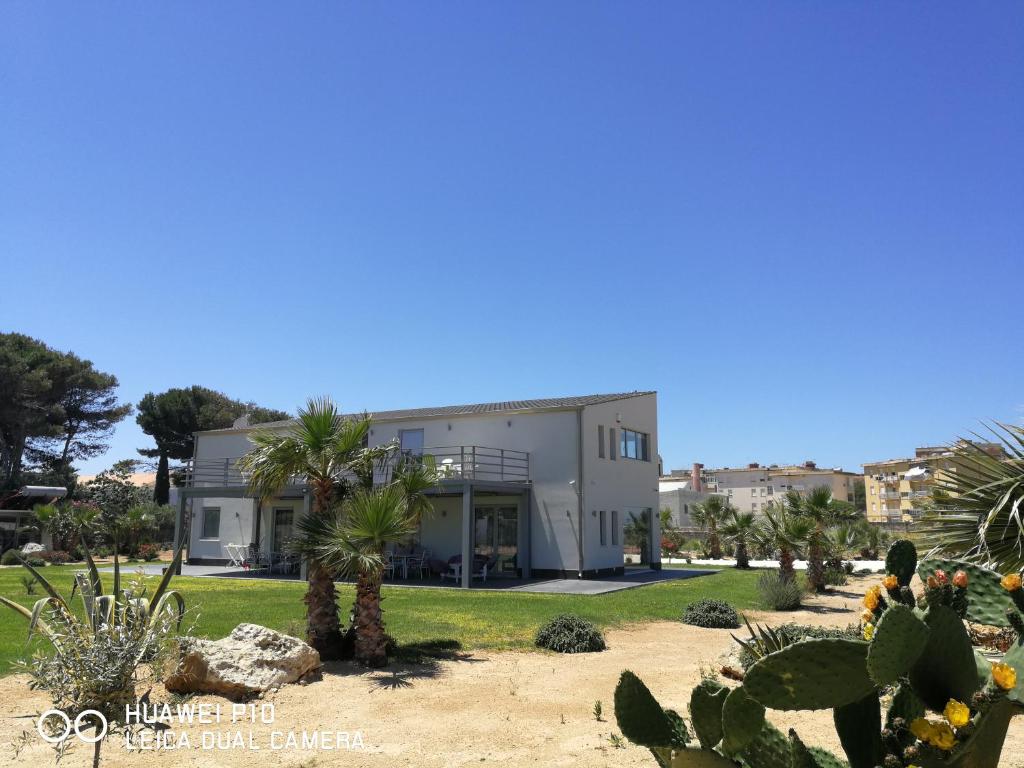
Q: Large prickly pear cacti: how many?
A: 1